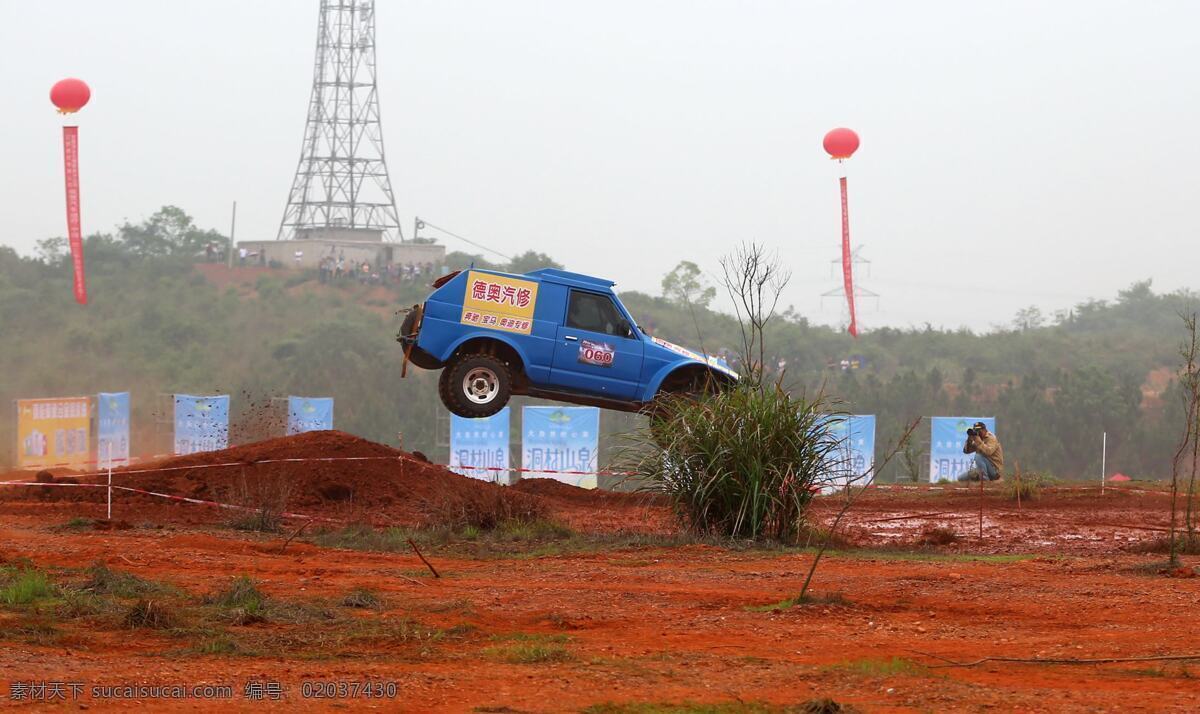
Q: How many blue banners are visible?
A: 7